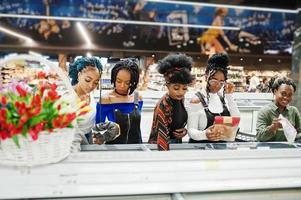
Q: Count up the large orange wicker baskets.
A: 0